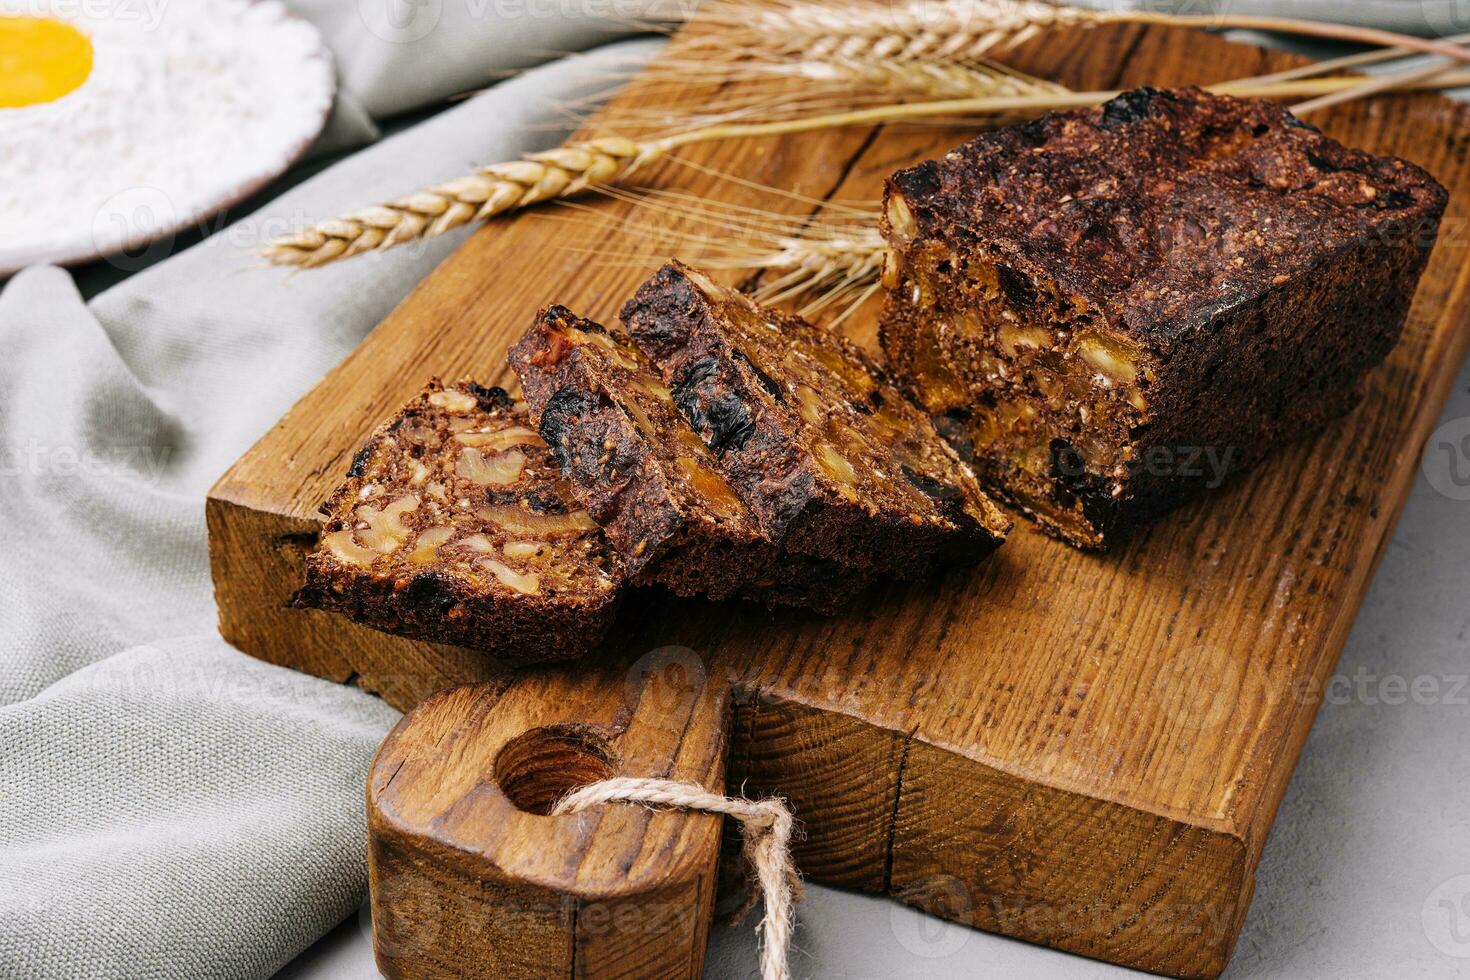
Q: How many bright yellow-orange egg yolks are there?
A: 1